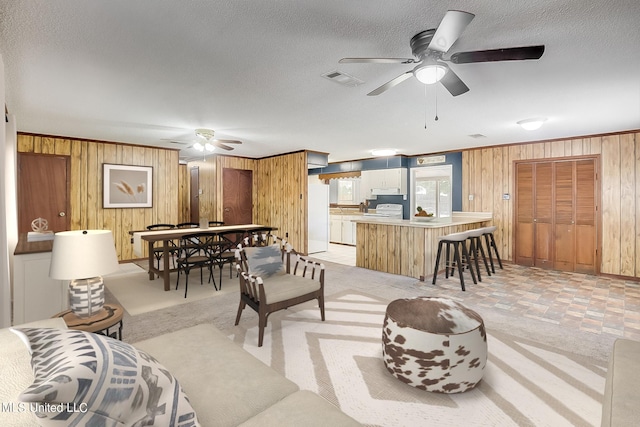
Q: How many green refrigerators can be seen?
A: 0